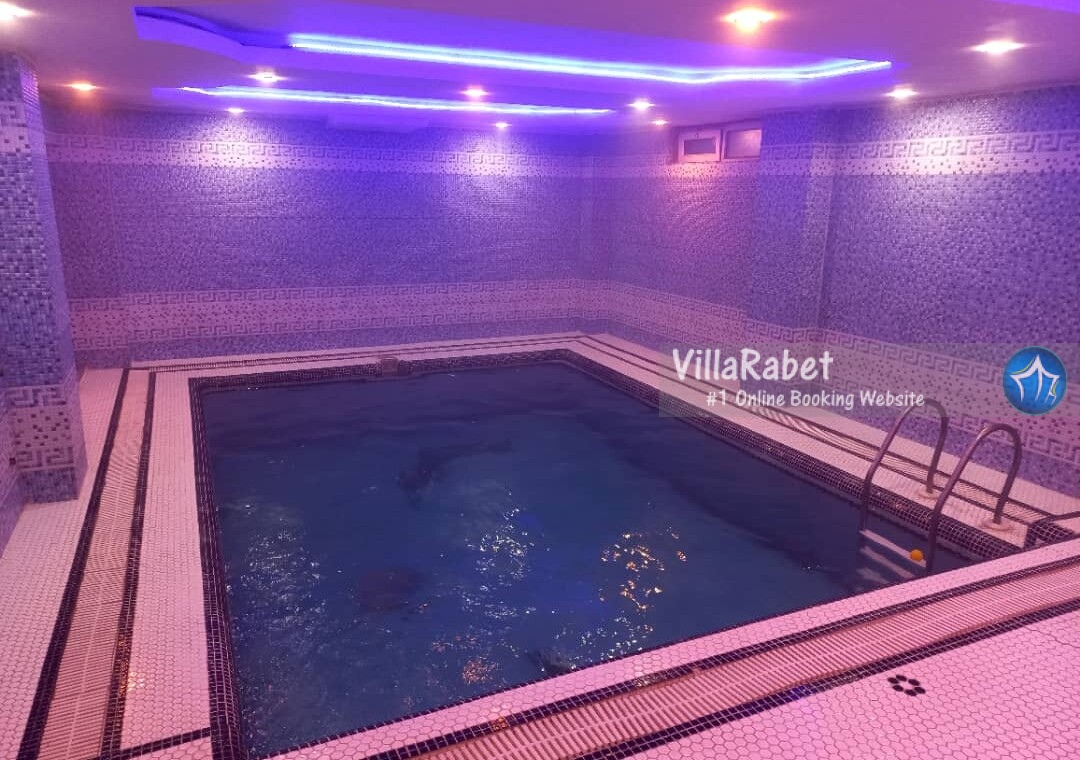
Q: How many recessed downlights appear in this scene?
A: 11